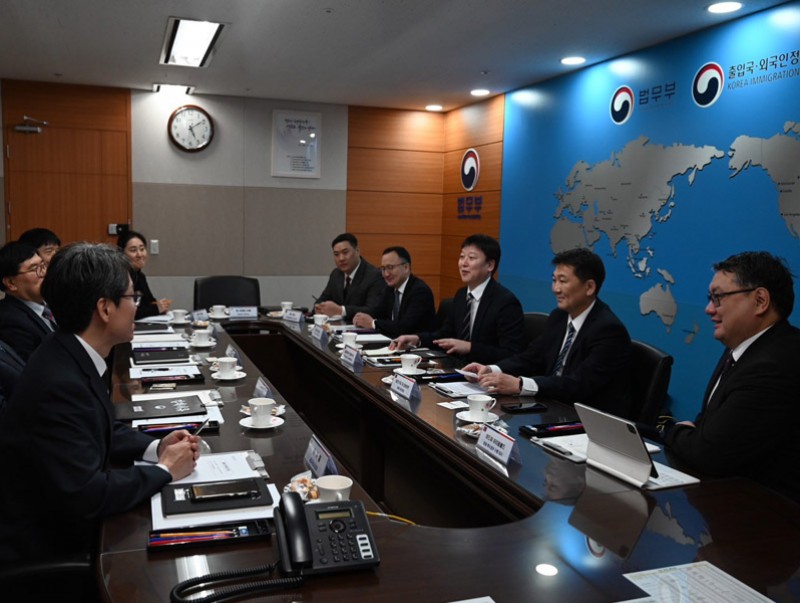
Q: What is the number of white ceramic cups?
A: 11